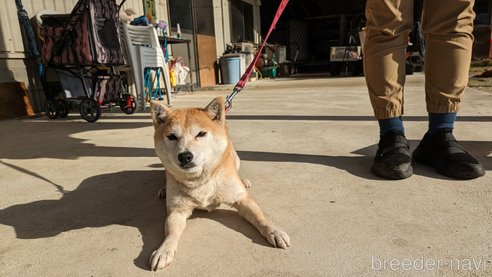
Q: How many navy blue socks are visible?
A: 2